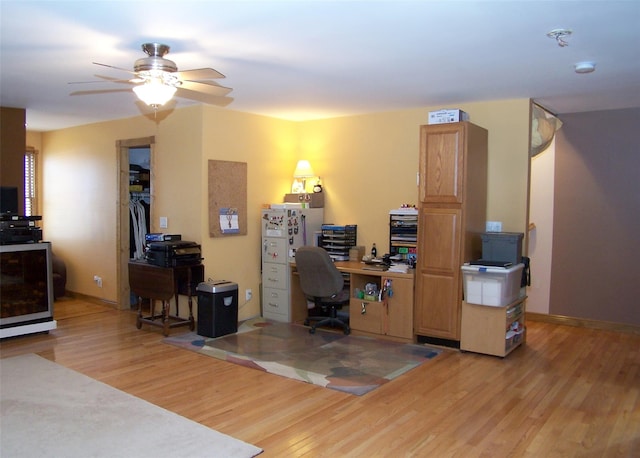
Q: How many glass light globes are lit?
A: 1